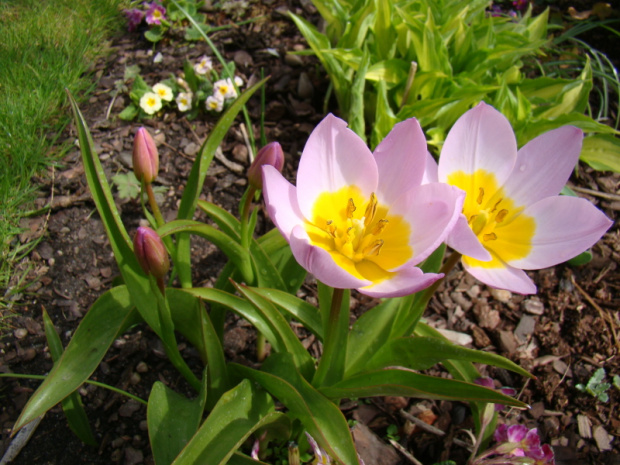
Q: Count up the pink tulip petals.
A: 12